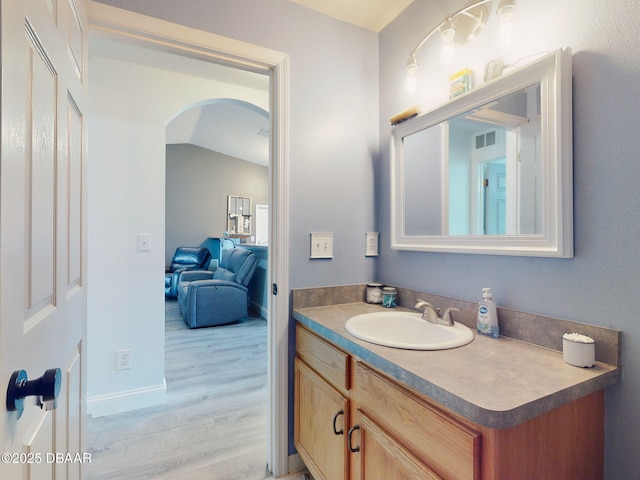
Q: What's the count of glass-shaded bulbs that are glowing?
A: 3